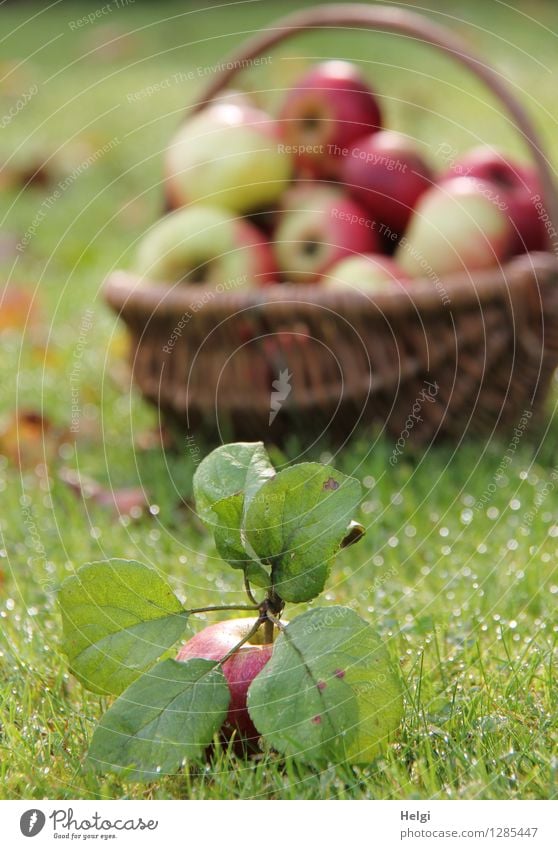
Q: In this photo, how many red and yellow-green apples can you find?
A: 9